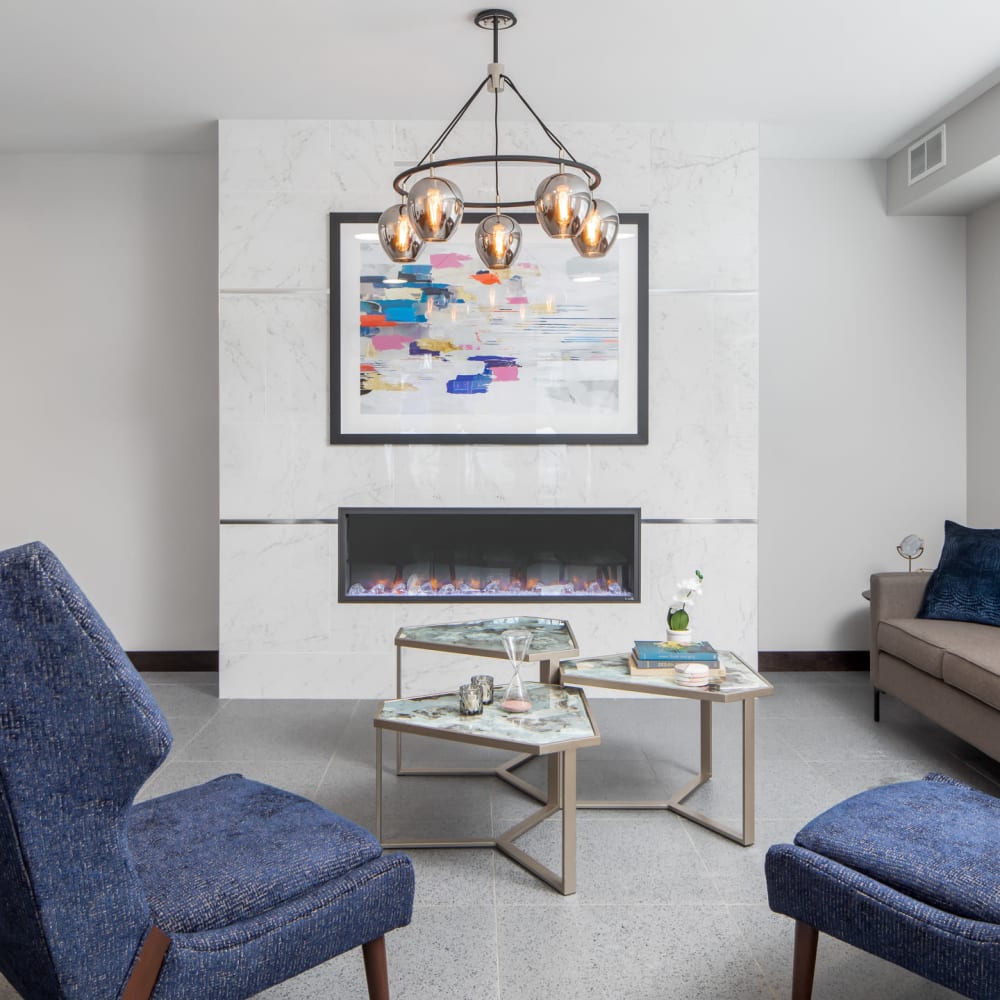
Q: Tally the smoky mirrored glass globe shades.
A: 5